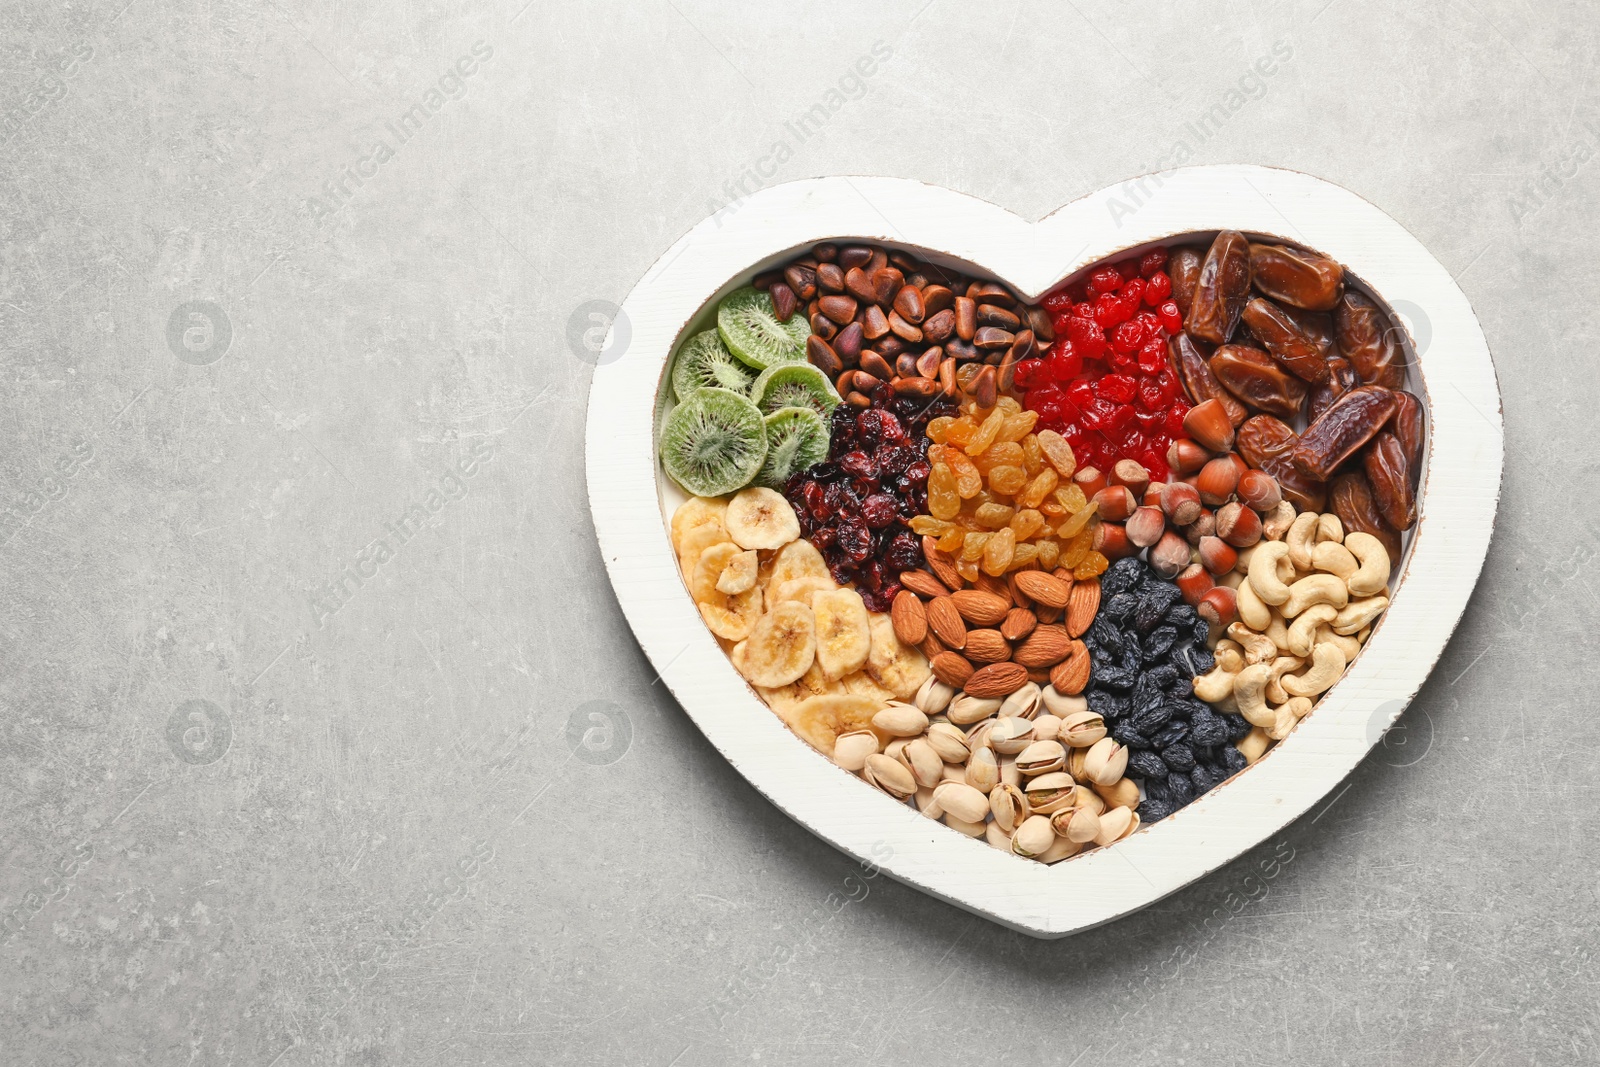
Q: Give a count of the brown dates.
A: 14